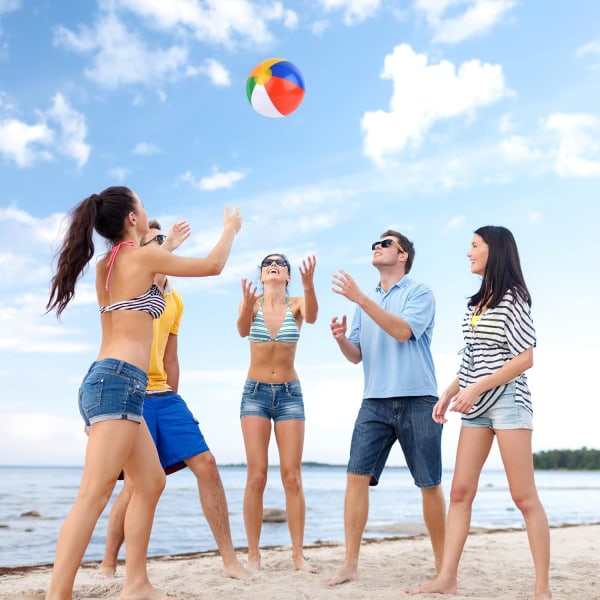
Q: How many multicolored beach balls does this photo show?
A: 1